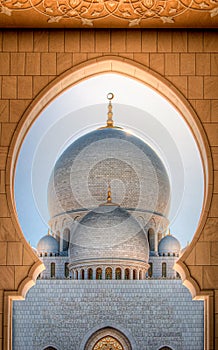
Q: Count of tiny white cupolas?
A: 2